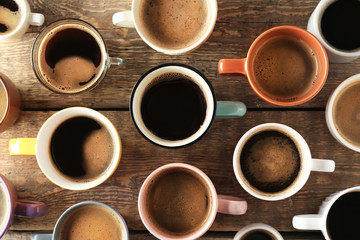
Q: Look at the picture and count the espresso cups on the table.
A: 15